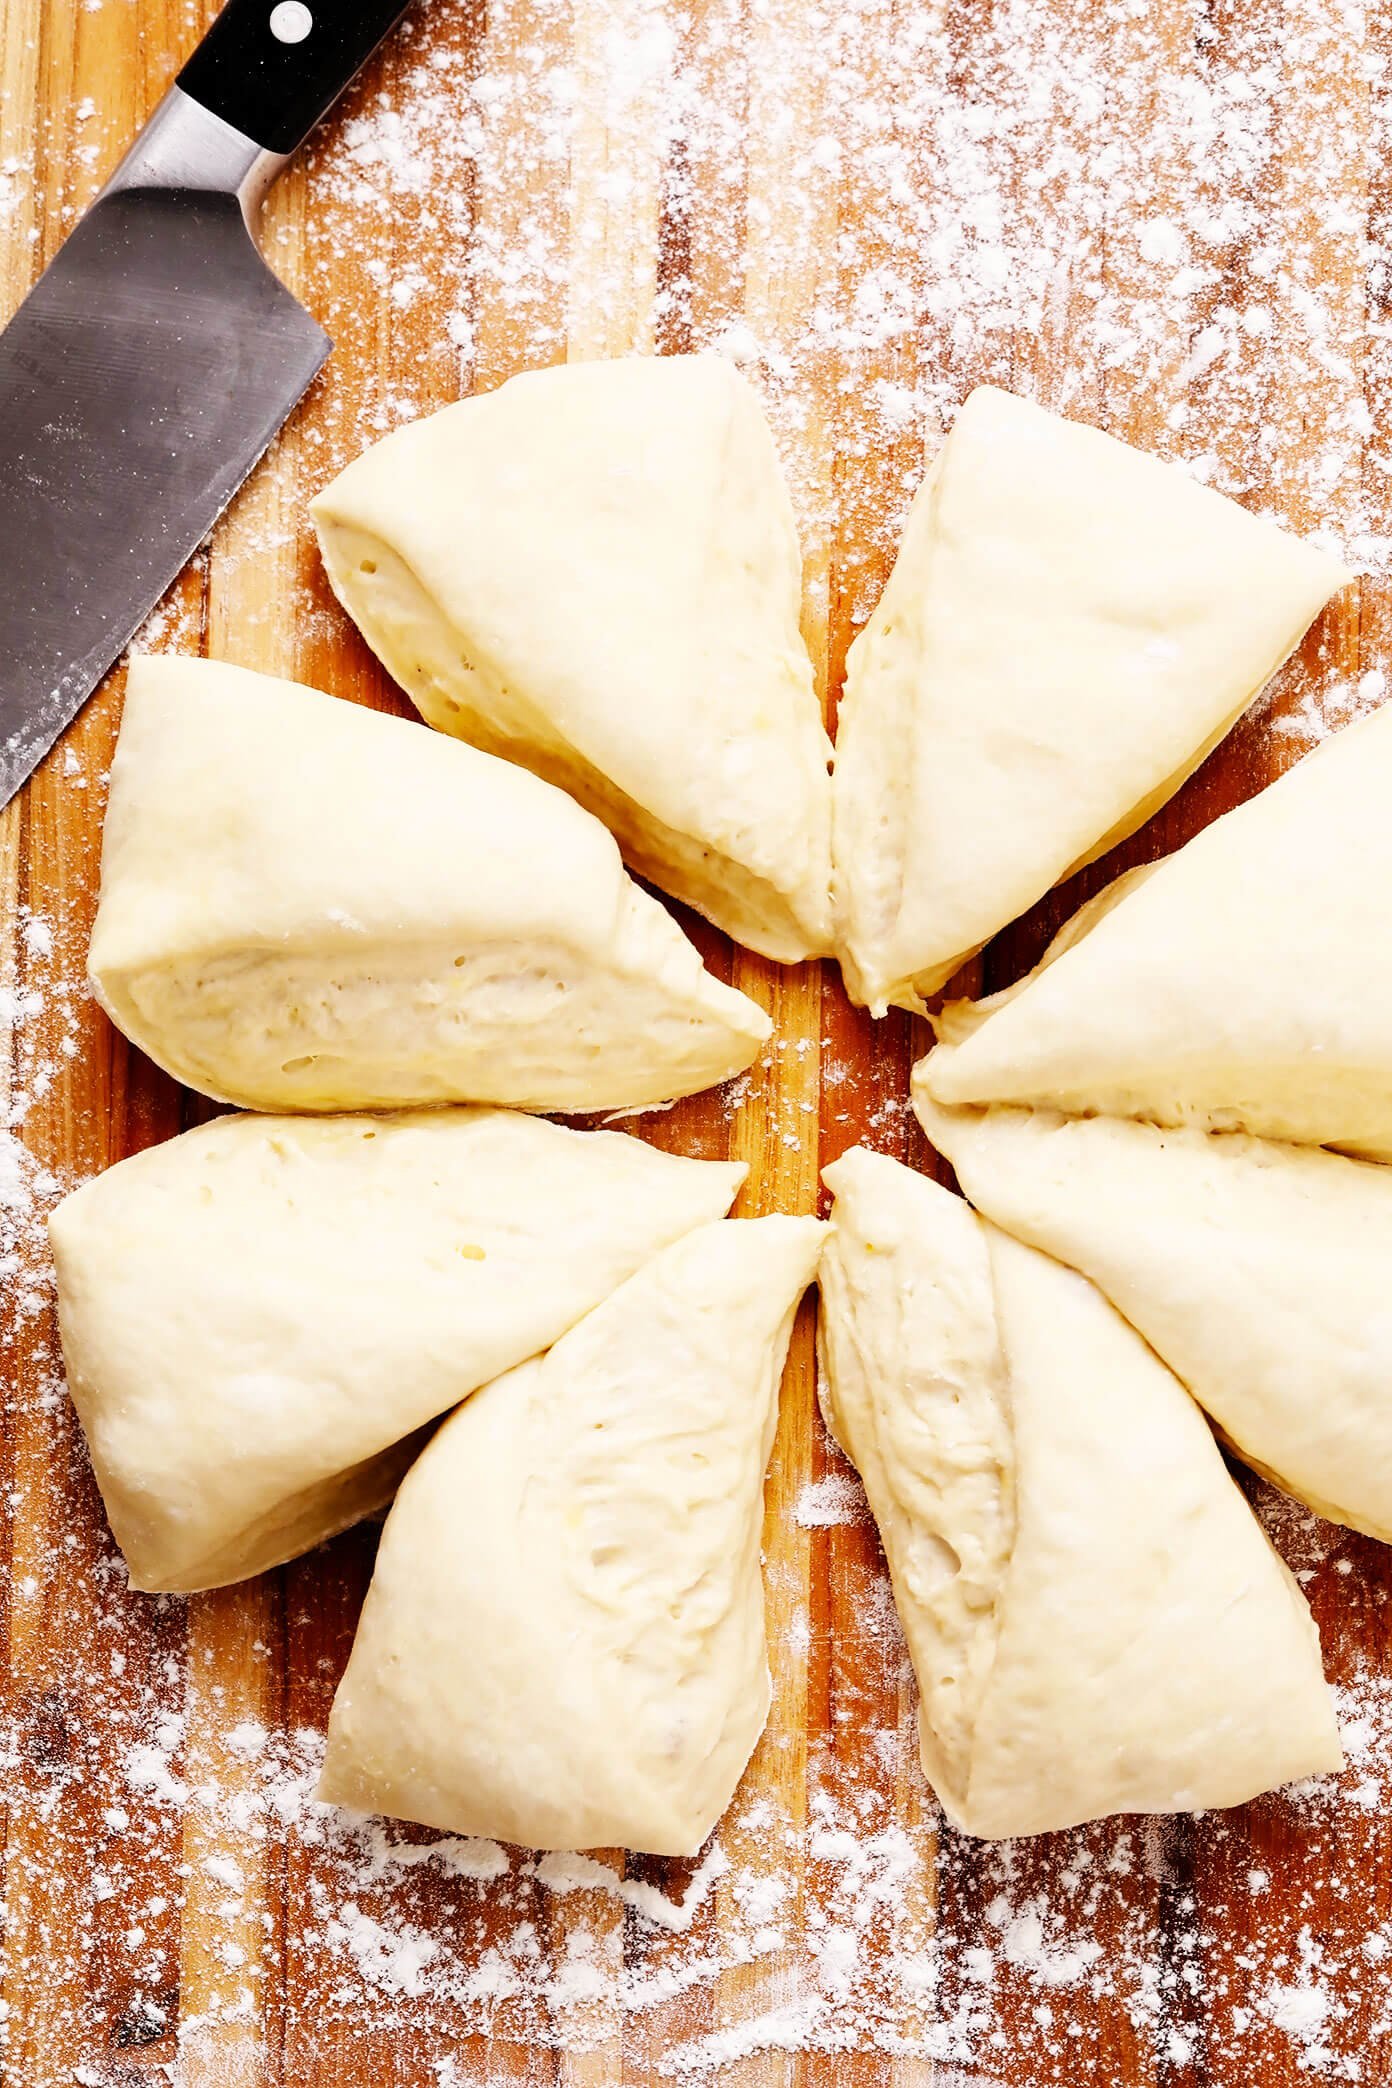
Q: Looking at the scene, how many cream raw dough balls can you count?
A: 8